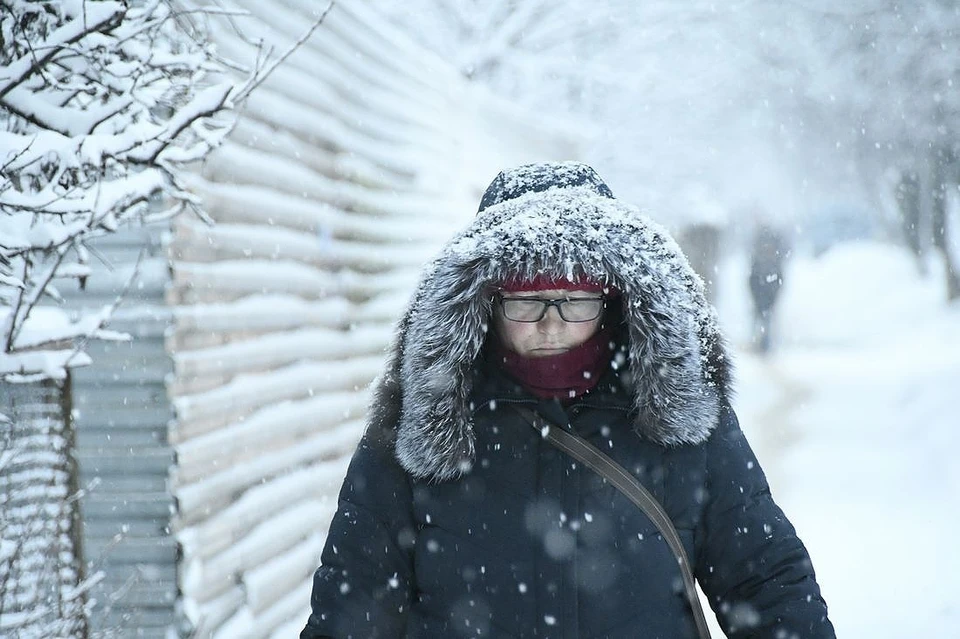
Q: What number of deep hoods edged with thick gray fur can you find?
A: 1